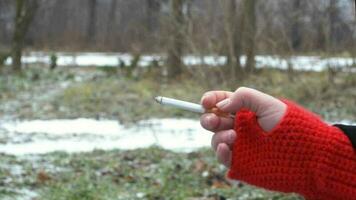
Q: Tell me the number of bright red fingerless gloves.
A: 1